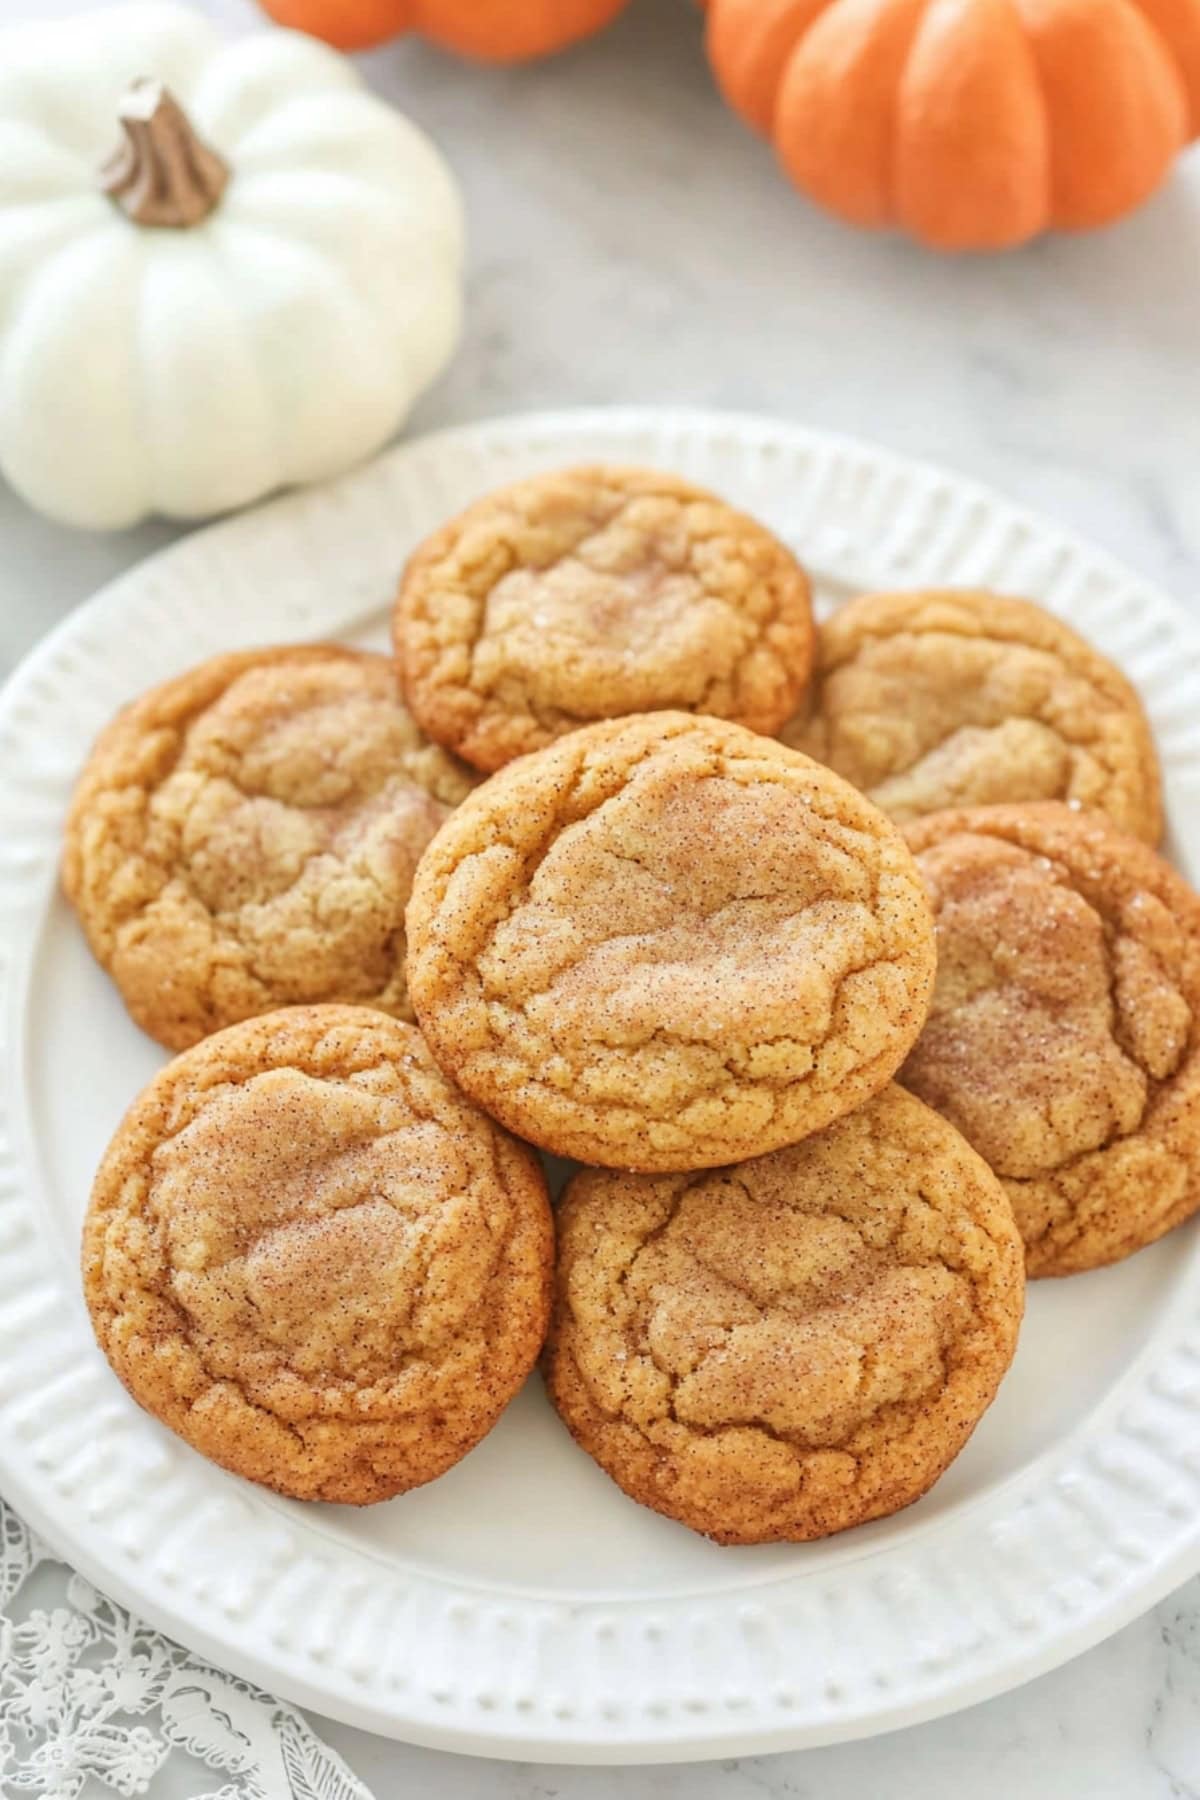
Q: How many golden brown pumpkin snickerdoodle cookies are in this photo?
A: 7